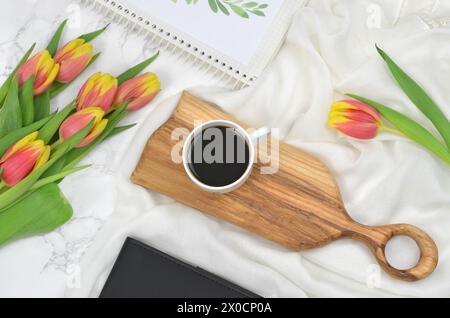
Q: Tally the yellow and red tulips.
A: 7